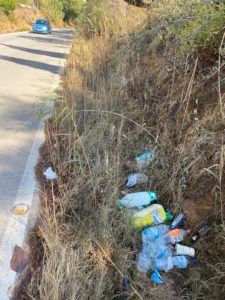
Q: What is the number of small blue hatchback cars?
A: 1